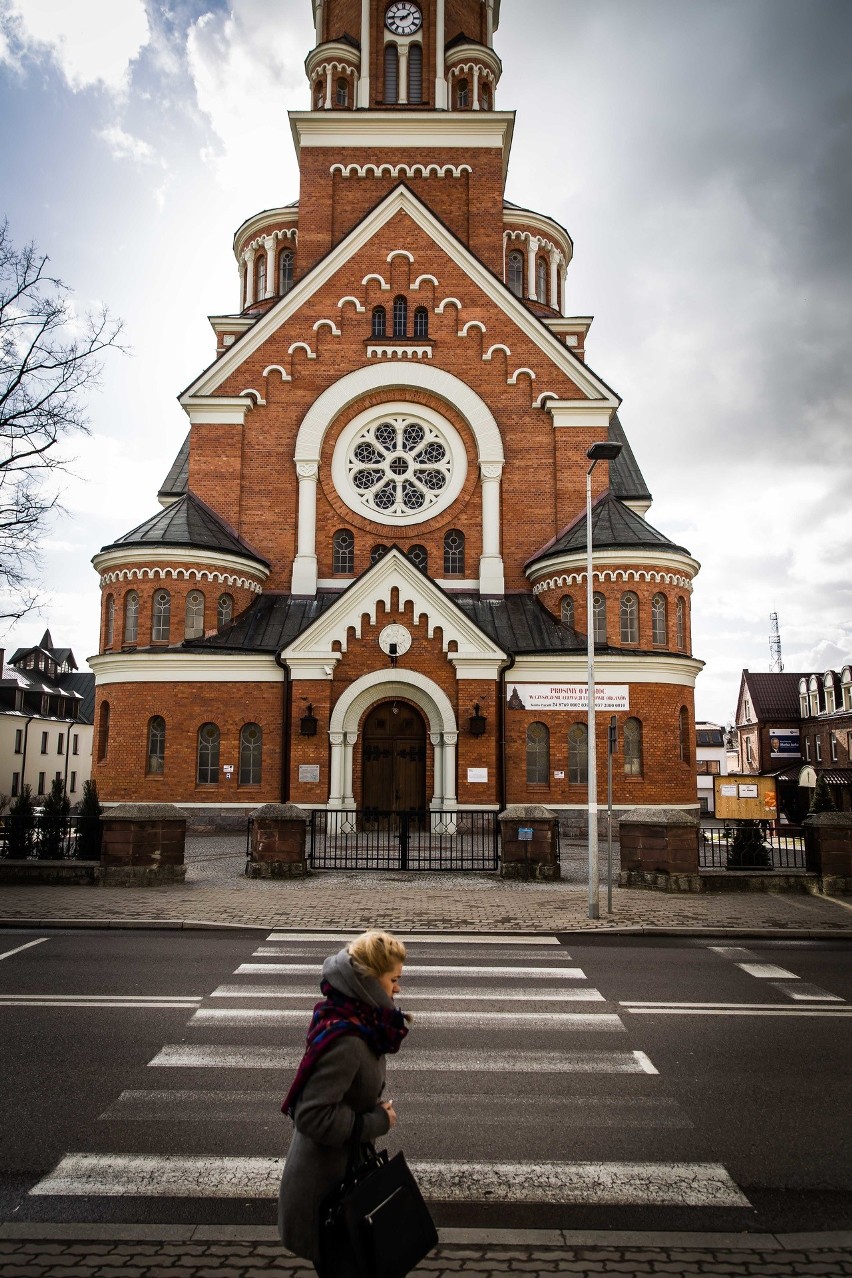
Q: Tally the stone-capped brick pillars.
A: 5